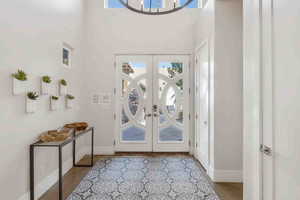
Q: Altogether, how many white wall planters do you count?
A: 6